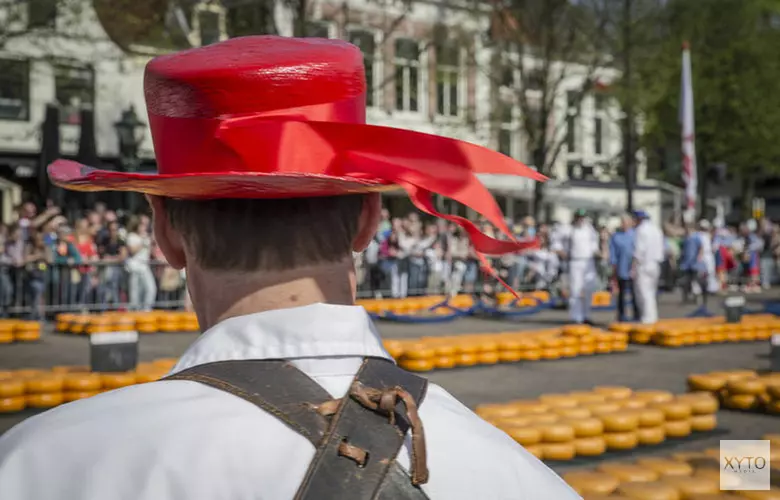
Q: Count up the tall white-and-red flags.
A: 1